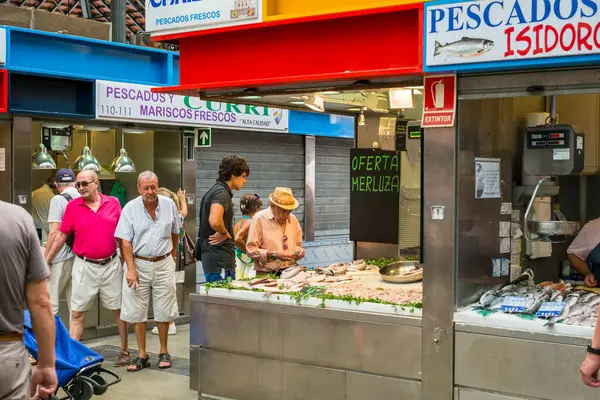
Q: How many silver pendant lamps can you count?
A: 3